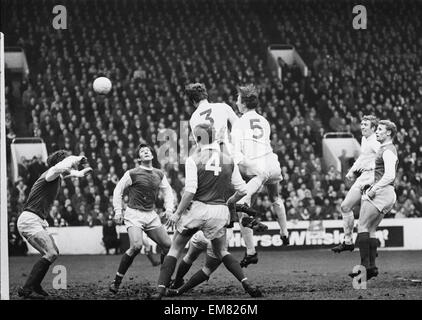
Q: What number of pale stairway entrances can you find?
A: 4